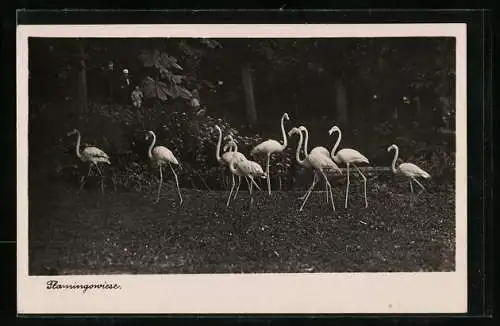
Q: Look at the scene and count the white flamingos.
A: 10